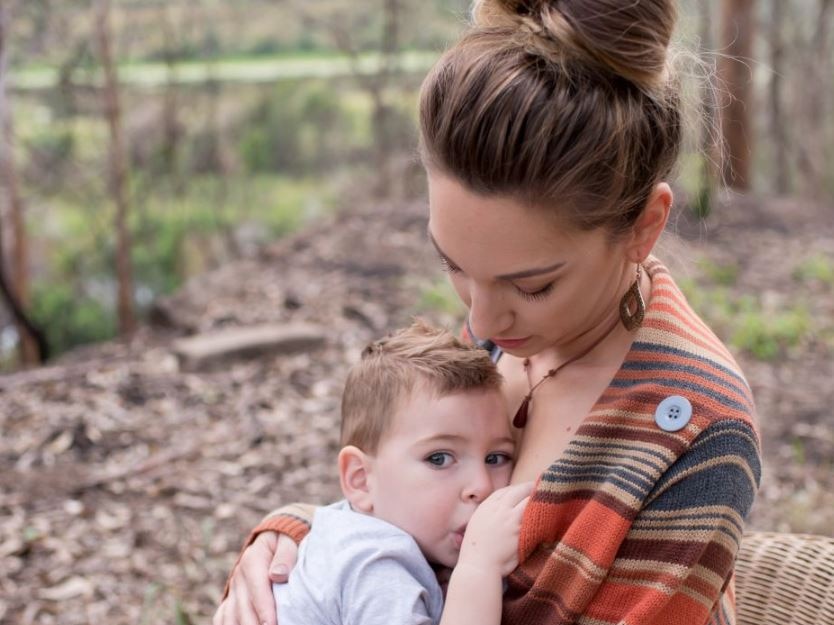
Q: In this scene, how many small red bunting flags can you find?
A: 0